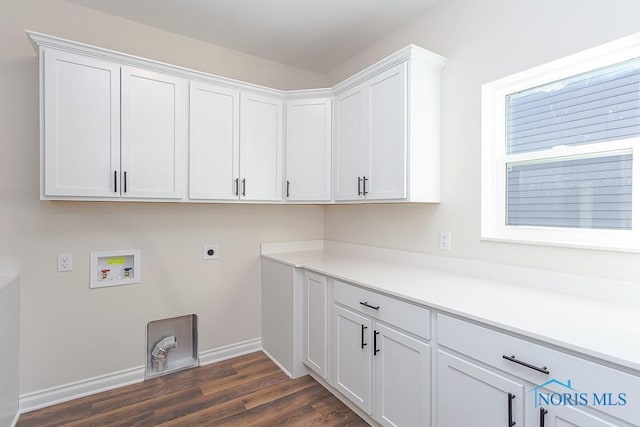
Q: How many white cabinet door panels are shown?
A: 12